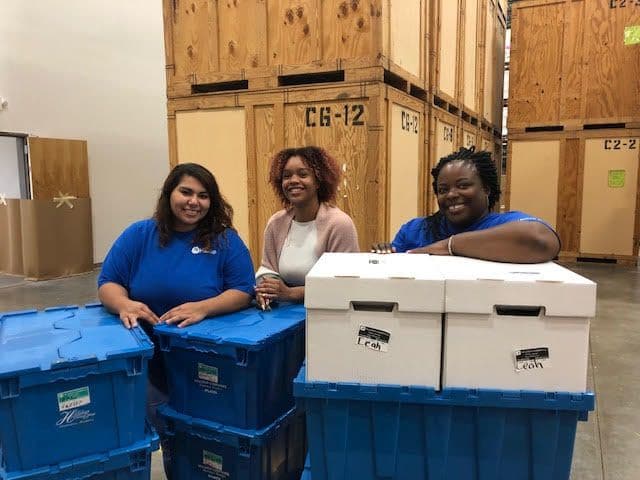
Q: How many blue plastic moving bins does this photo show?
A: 5